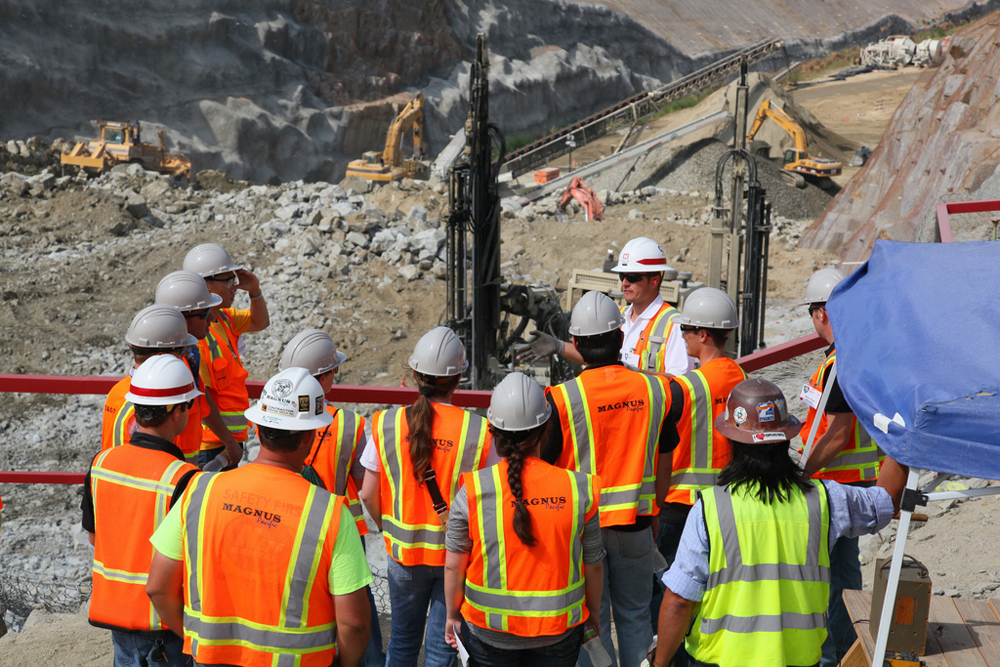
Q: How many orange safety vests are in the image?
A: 12